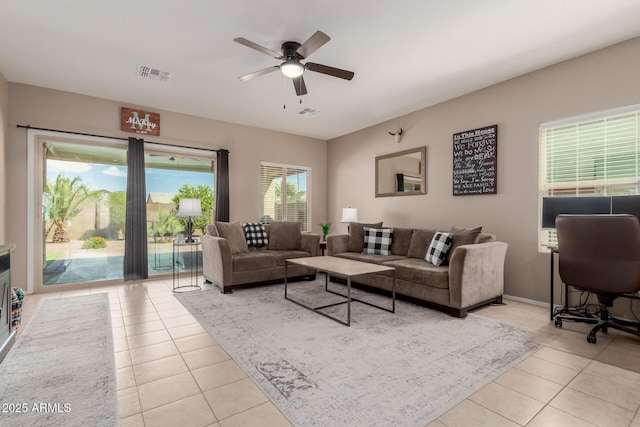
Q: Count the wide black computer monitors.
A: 2